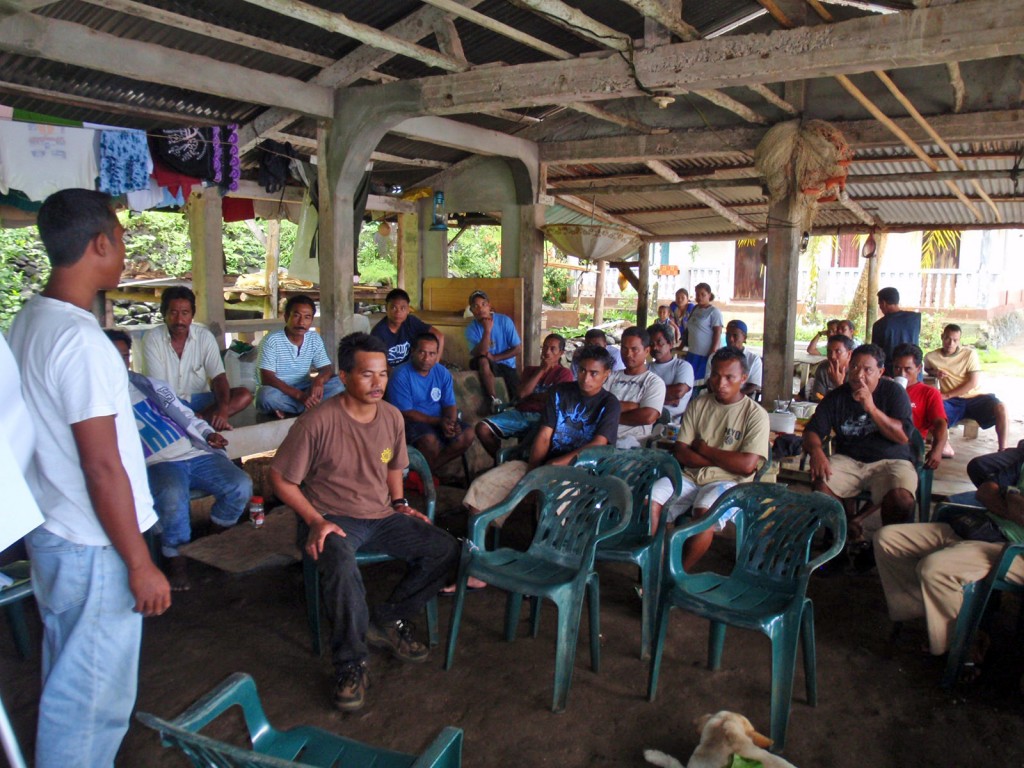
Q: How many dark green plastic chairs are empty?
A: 4